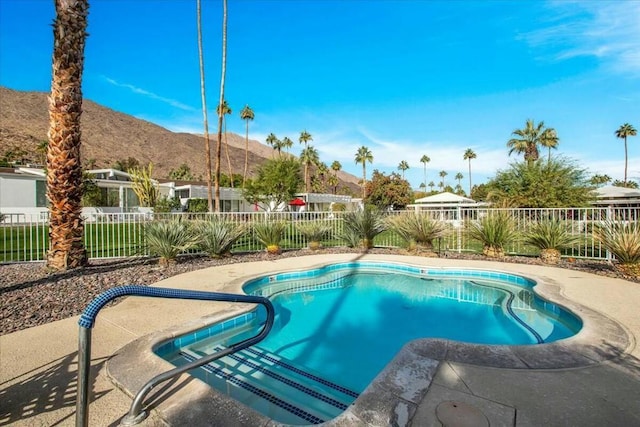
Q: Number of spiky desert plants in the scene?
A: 9